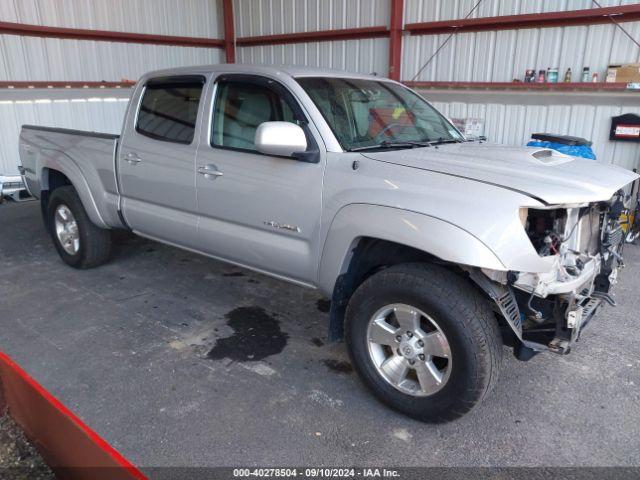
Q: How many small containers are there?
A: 6